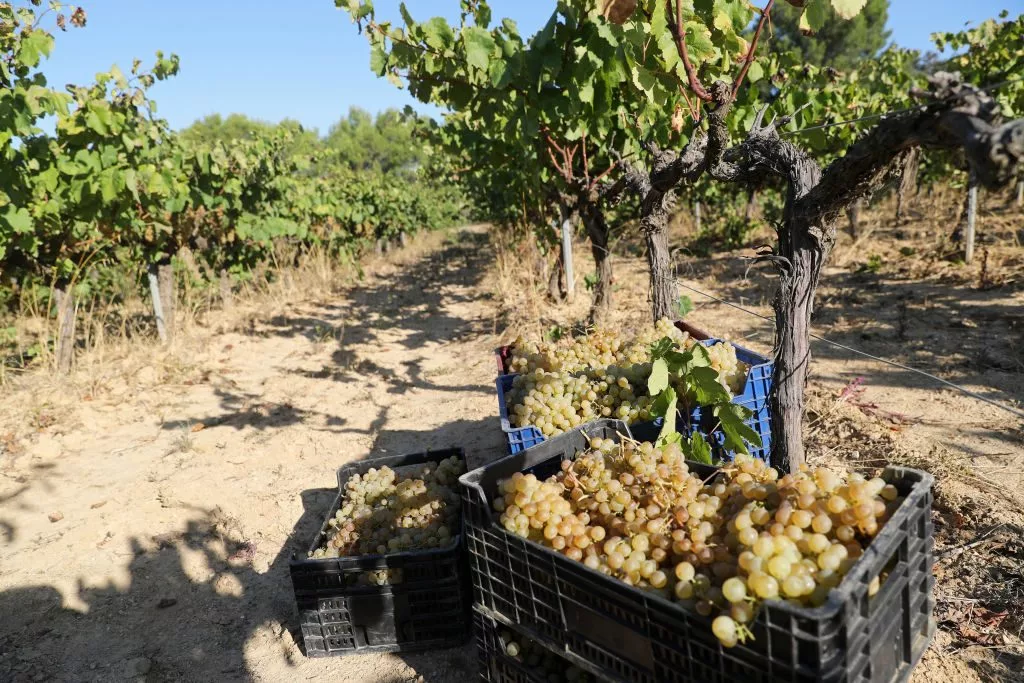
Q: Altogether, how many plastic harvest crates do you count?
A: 5